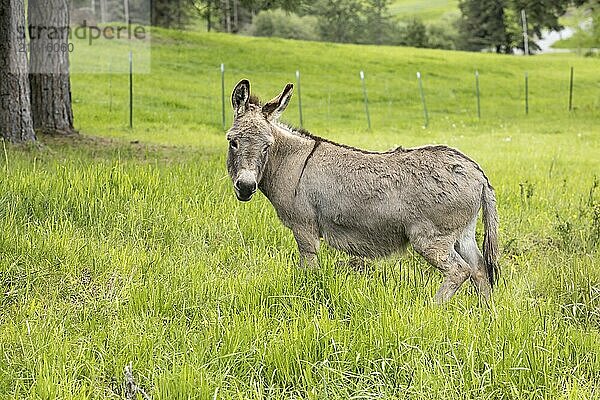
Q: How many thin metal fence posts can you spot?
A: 8